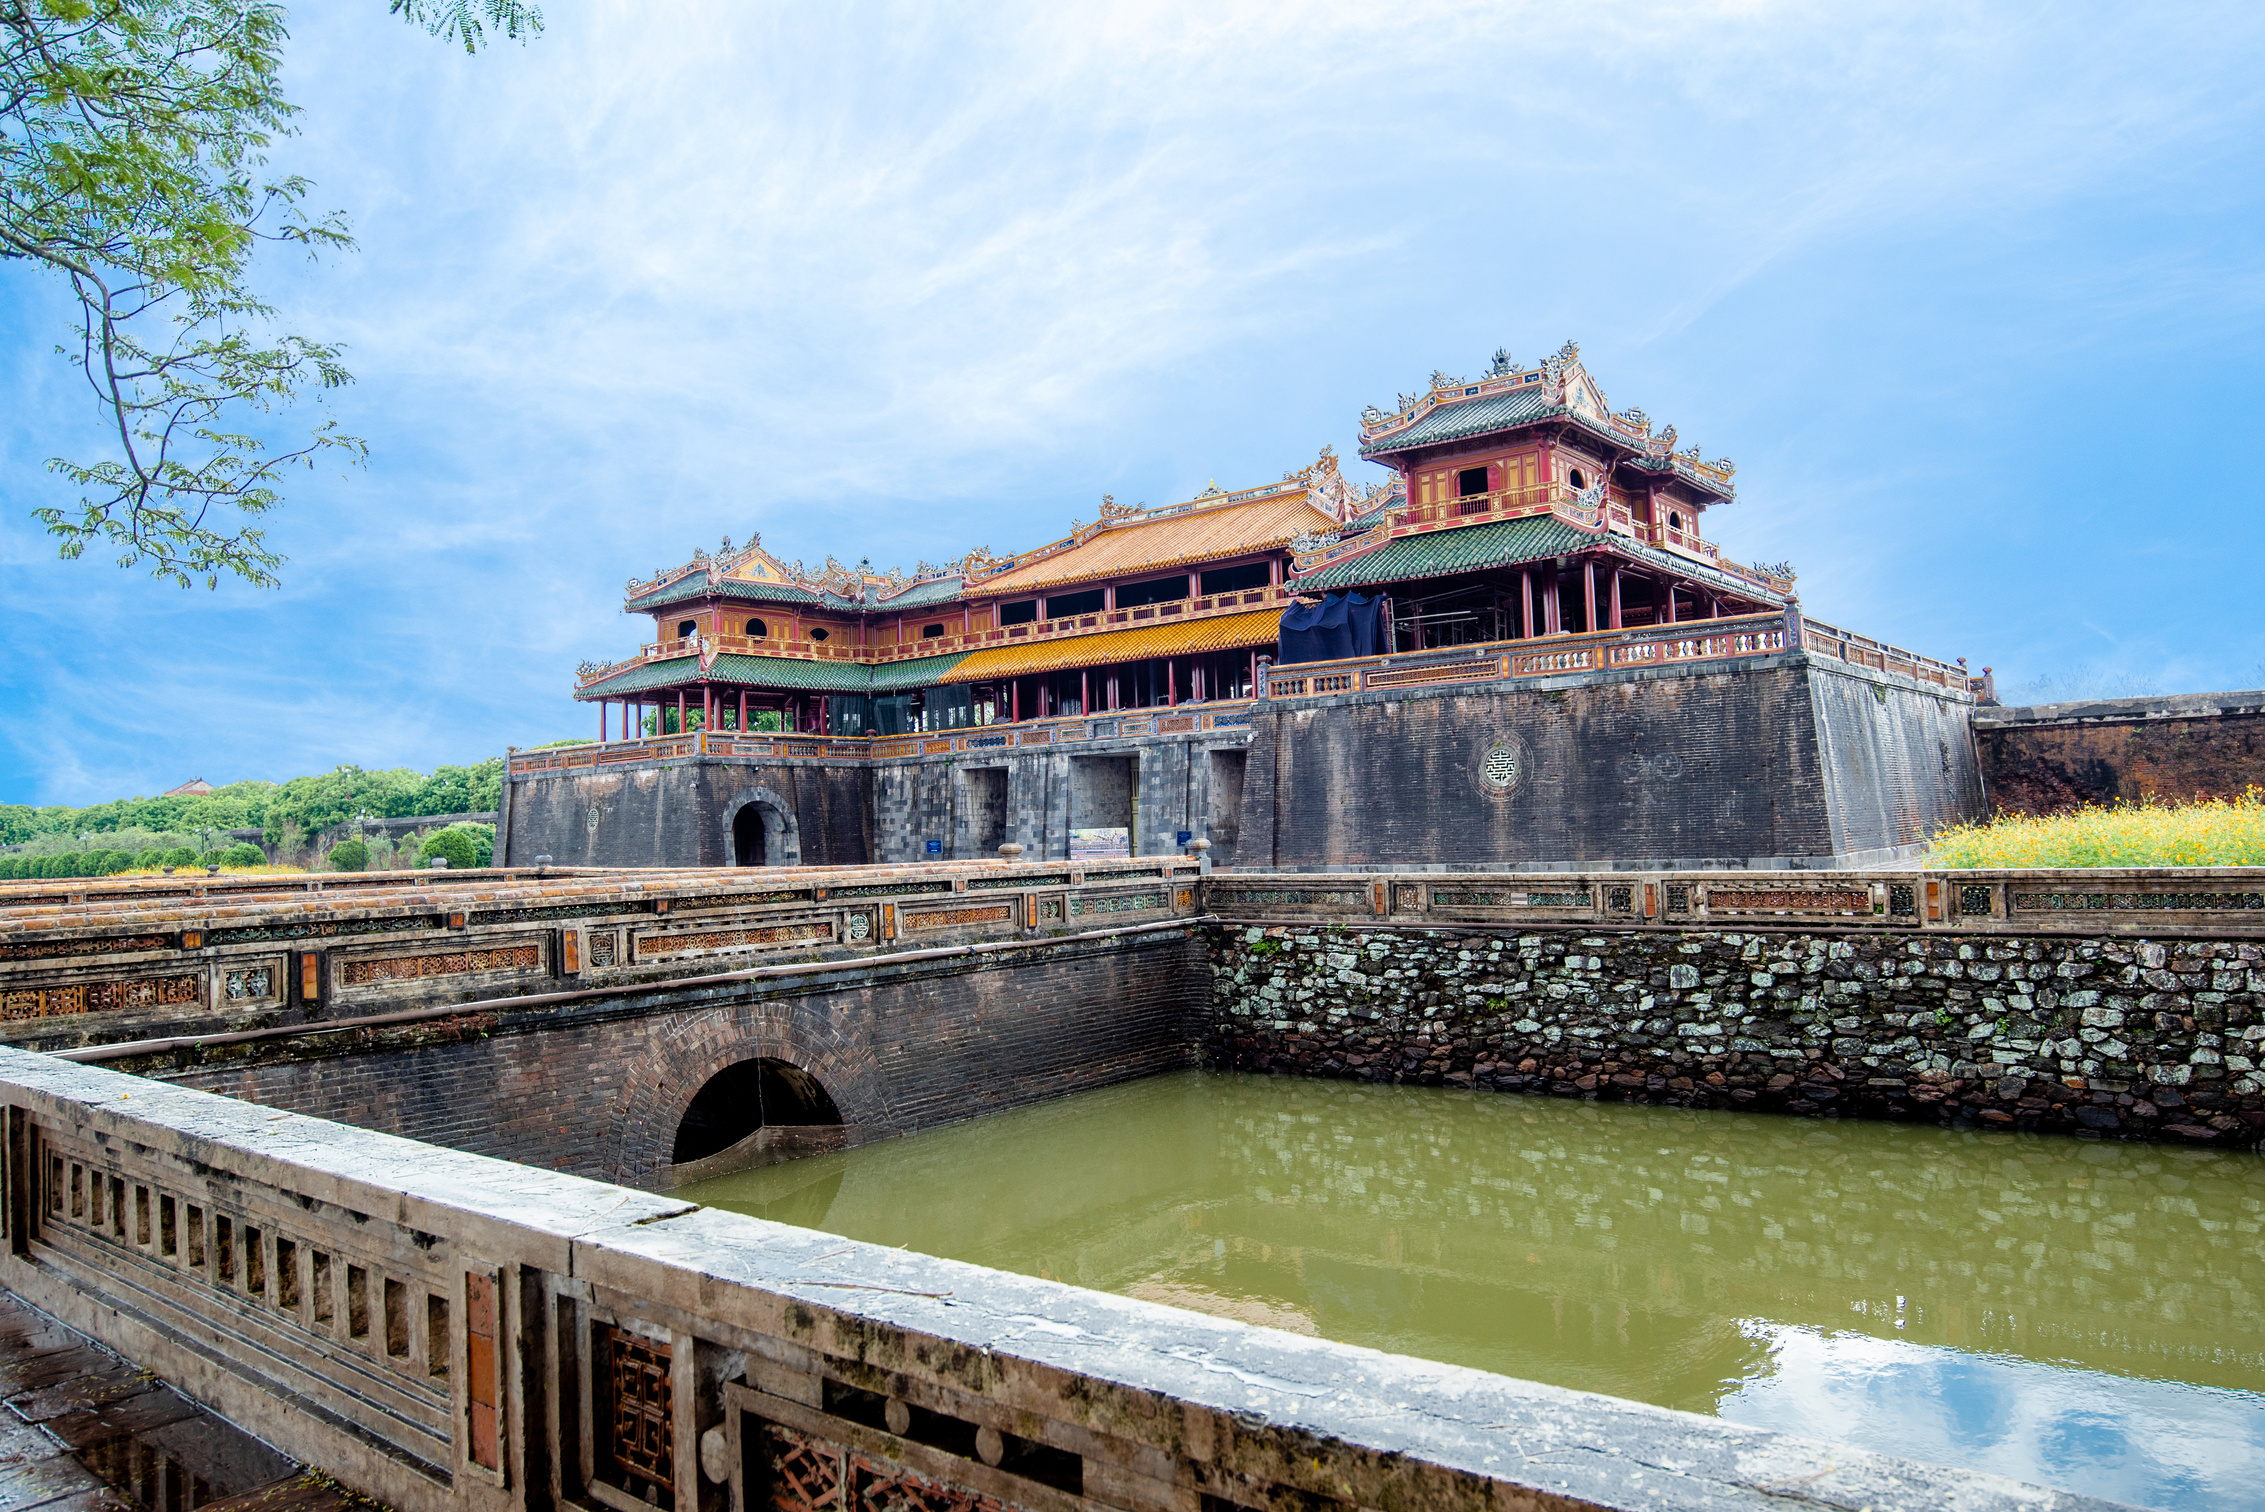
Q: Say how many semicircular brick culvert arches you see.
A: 1